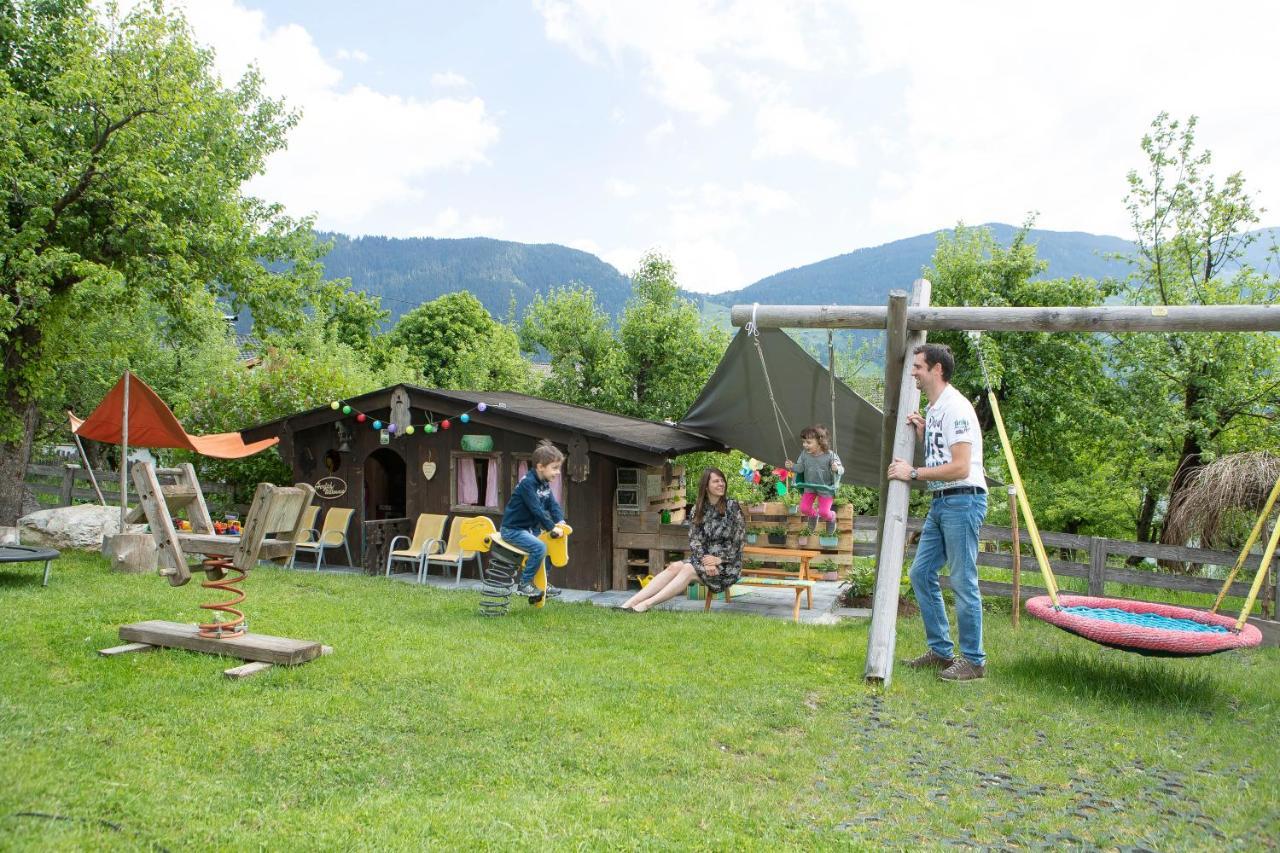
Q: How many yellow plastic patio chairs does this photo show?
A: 4